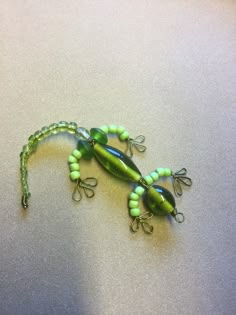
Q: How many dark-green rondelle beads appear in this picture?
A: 2